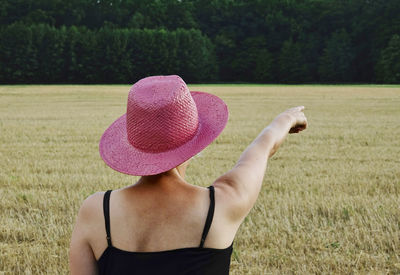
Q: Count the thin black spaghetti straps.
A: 2